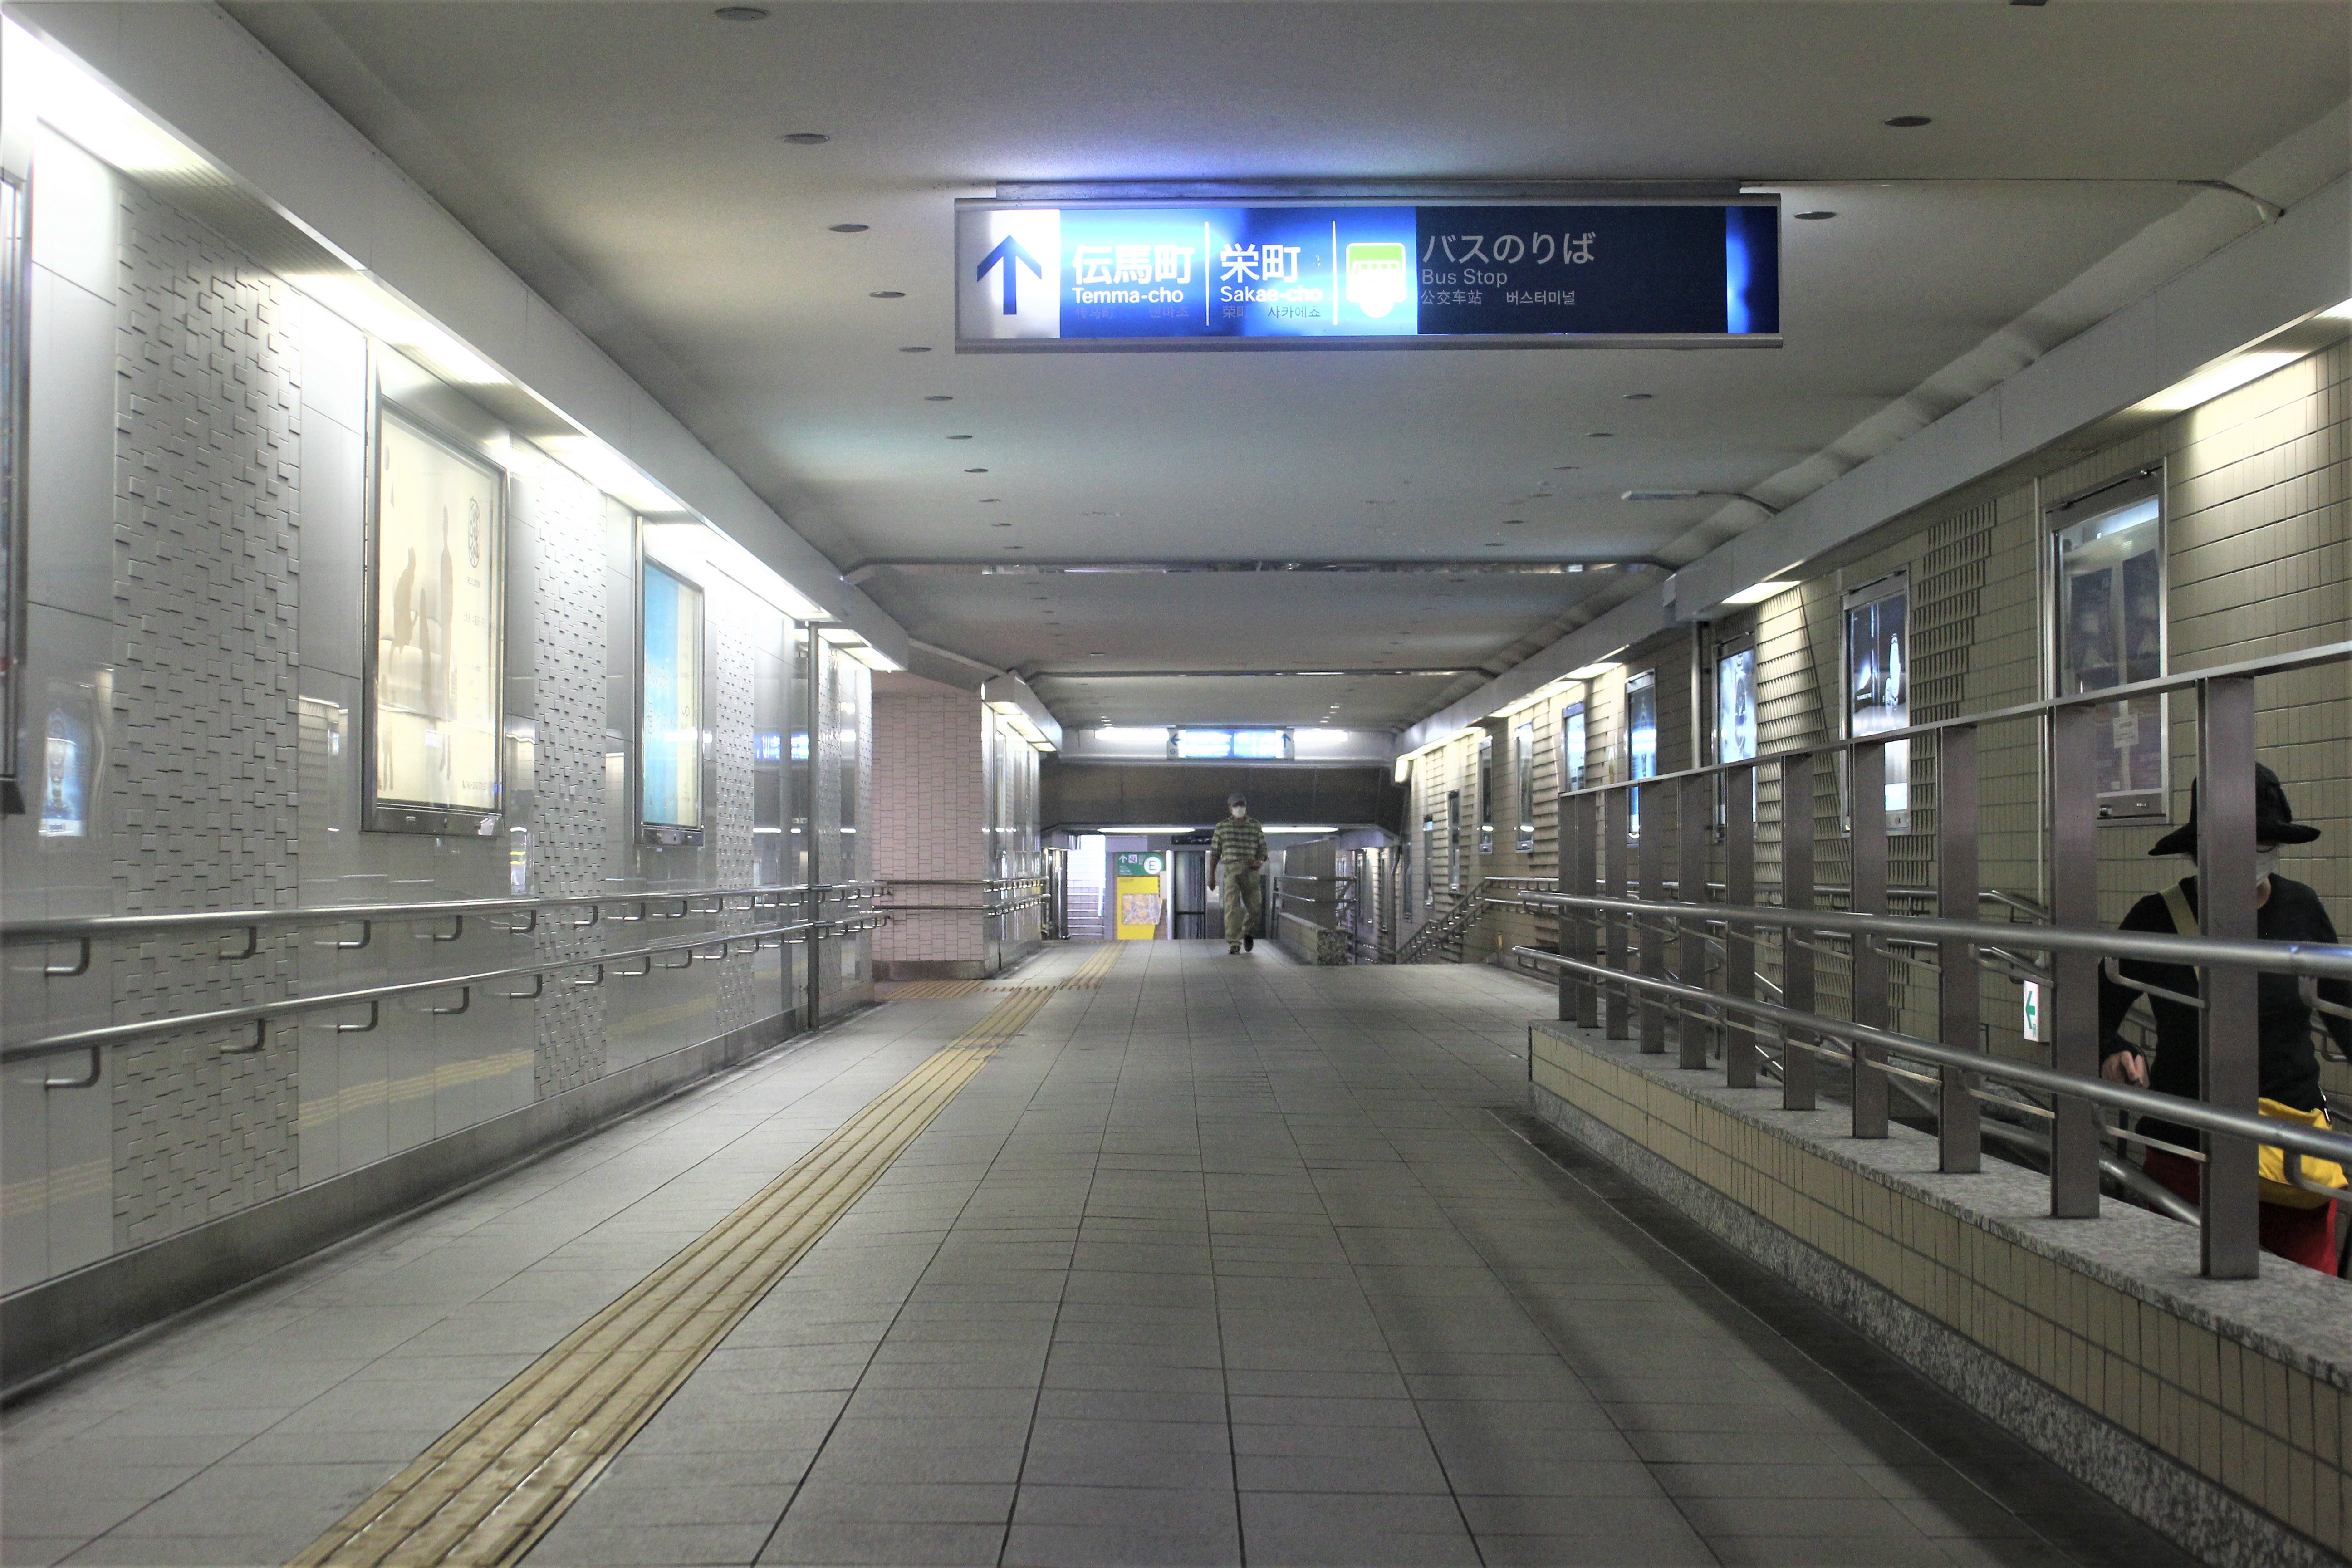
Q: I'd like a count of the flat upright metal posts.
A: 11